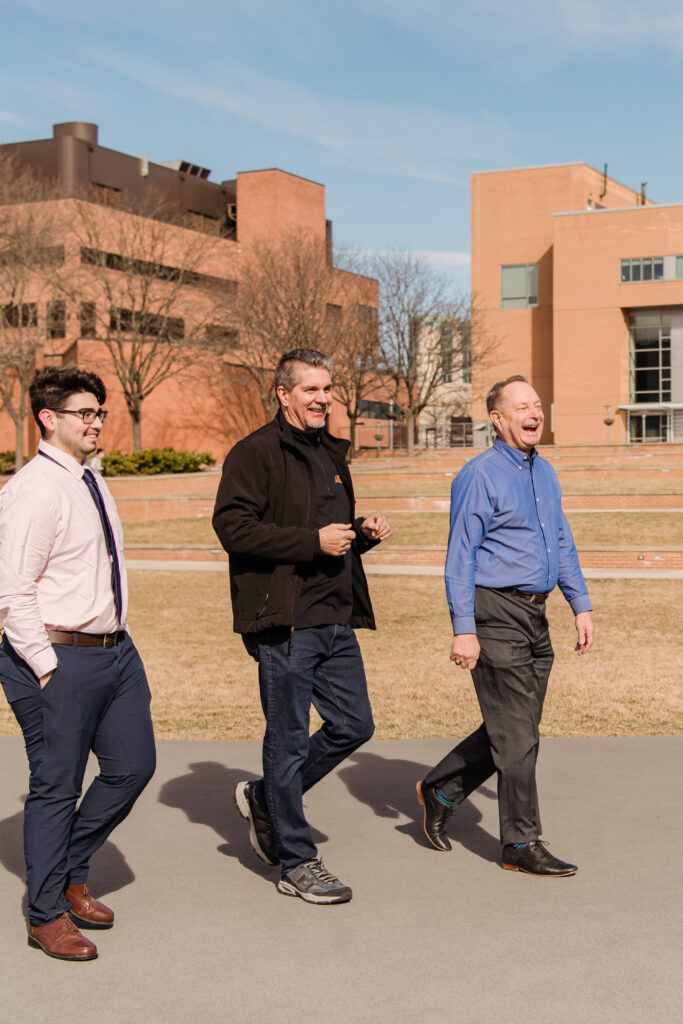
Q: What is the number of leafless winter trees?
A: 5